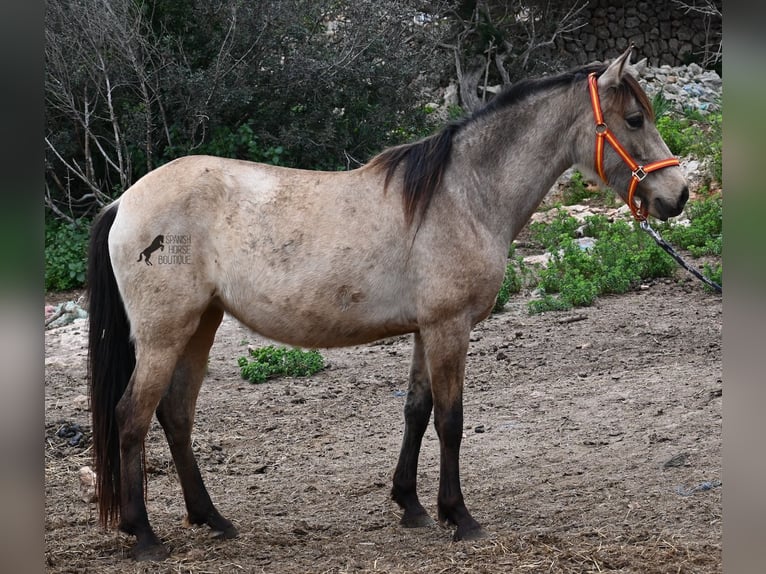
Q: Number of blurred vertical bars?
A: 2